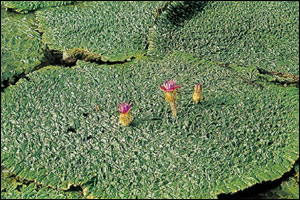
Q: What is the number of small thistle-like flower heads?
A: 3